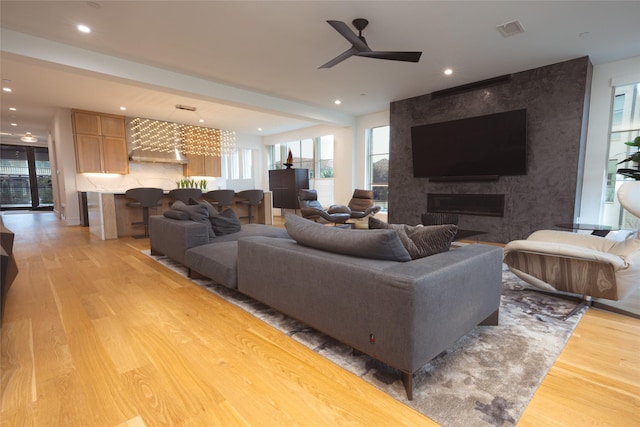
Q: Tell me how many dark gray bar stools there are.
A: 4